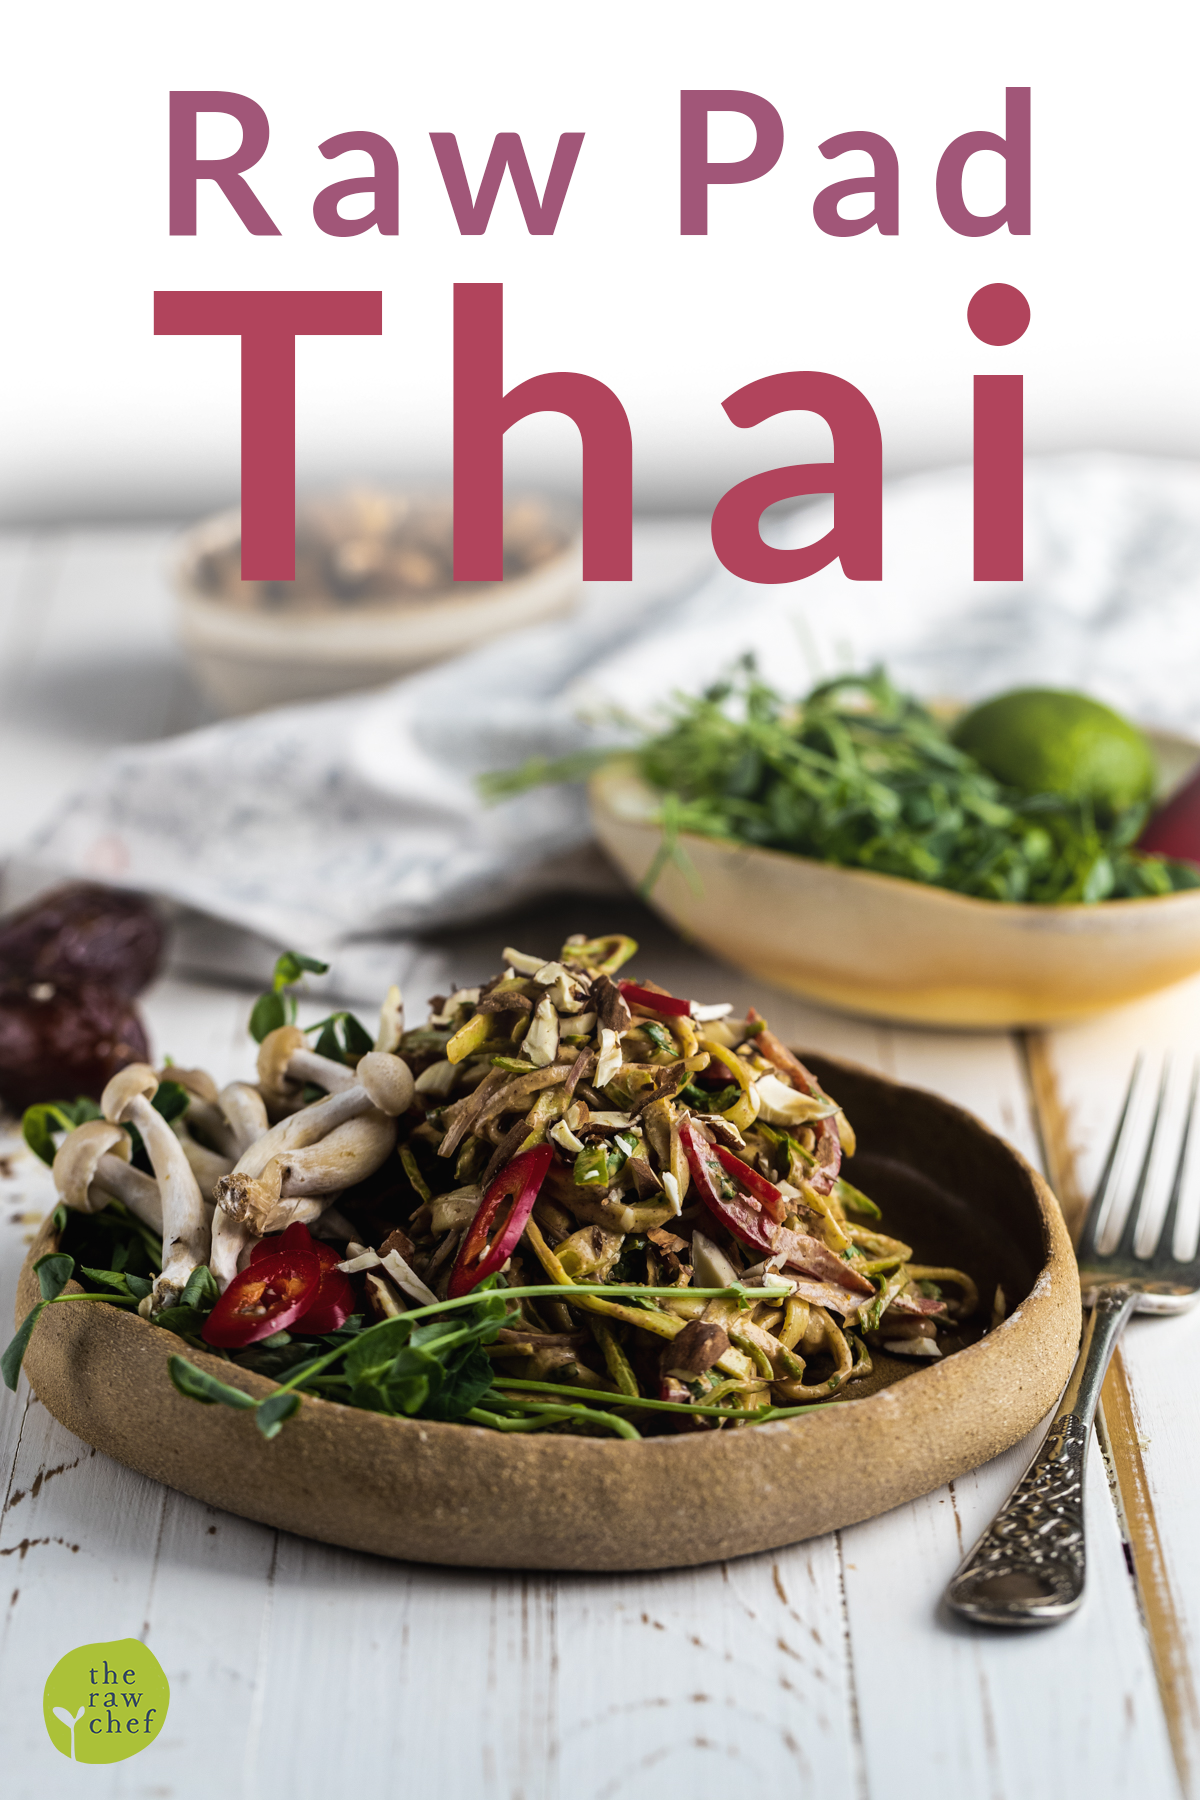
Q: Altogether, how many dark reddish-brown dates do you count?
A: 2